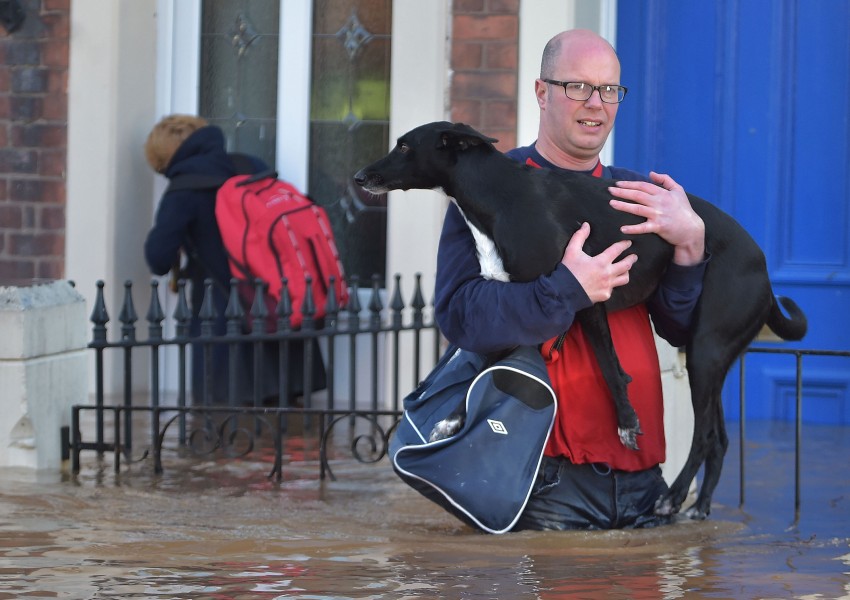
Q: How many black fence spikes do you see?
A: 14